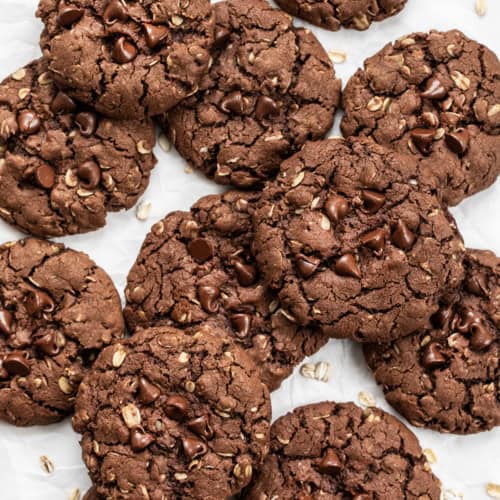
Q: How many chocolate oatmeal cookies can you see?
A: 11